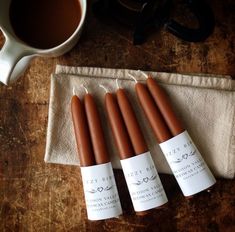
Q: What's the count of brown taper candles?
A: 6